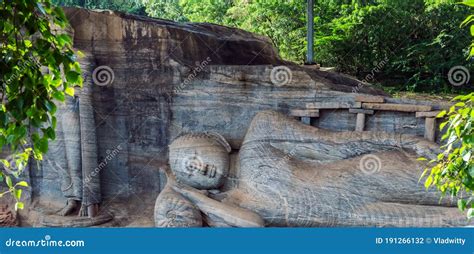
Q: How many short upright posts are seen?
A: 3